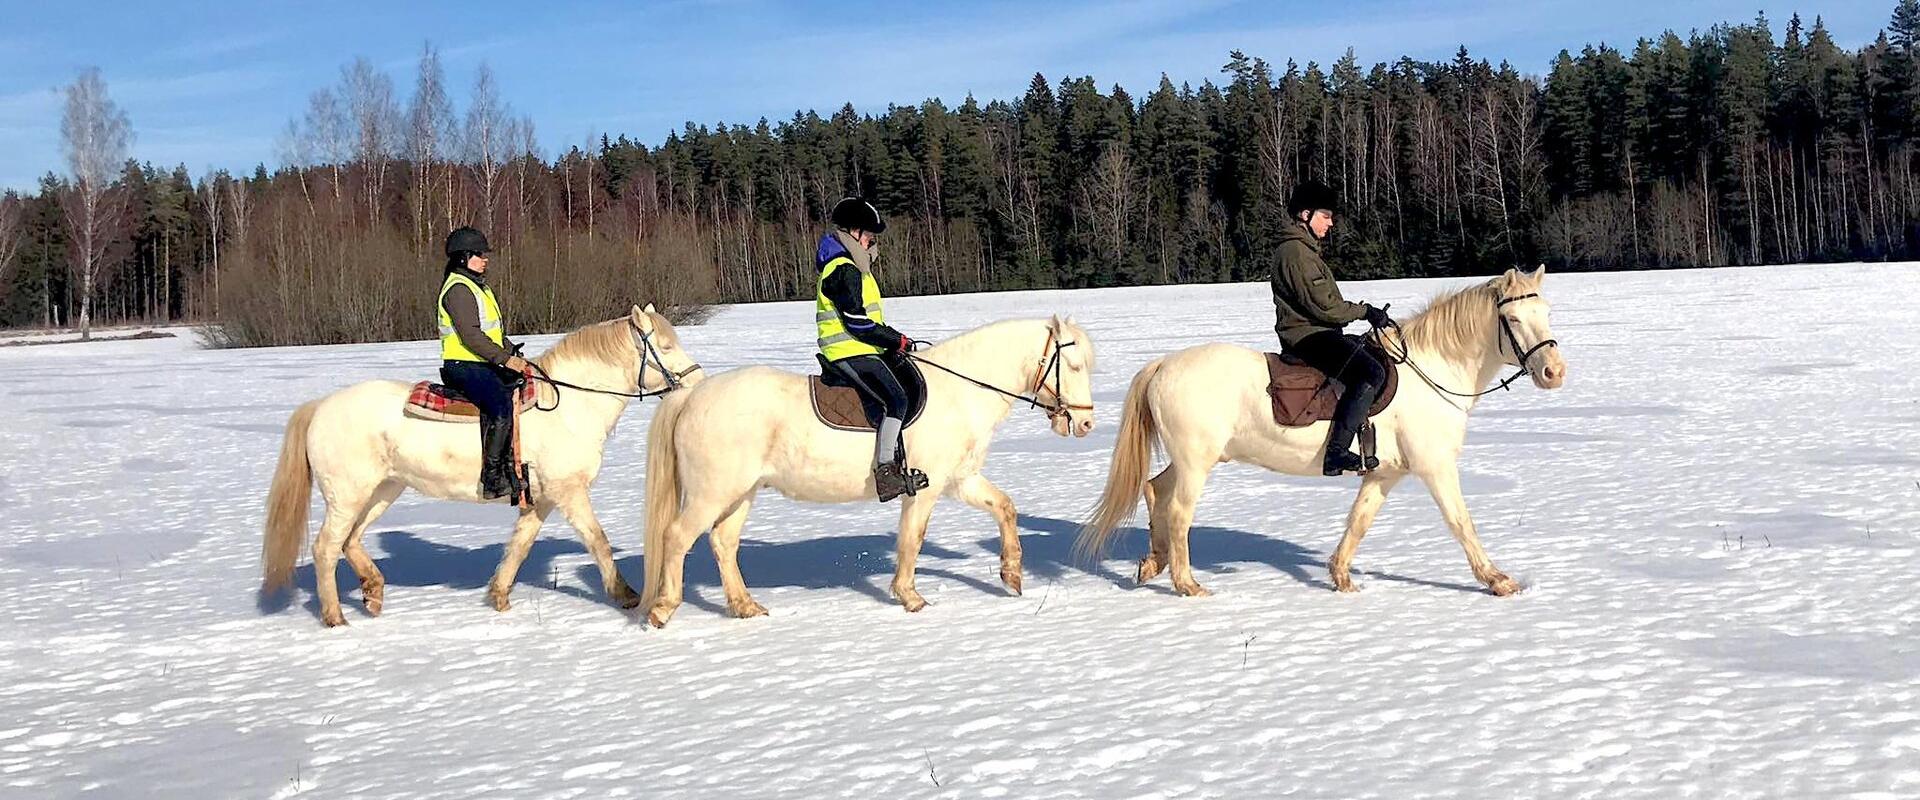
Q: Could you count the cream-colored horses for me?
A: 3